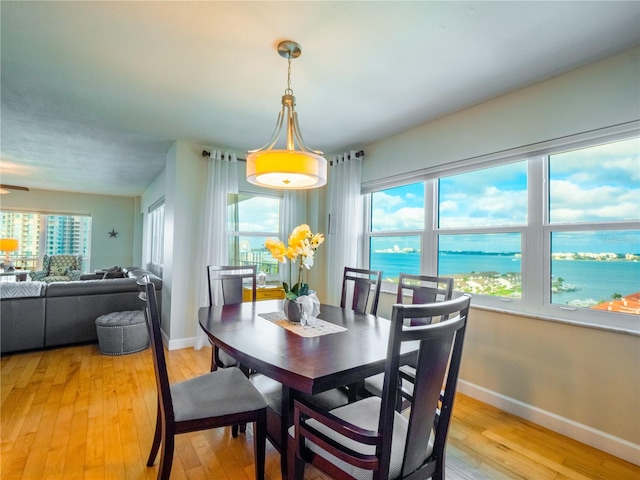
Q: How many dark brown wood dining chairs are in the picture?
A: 5